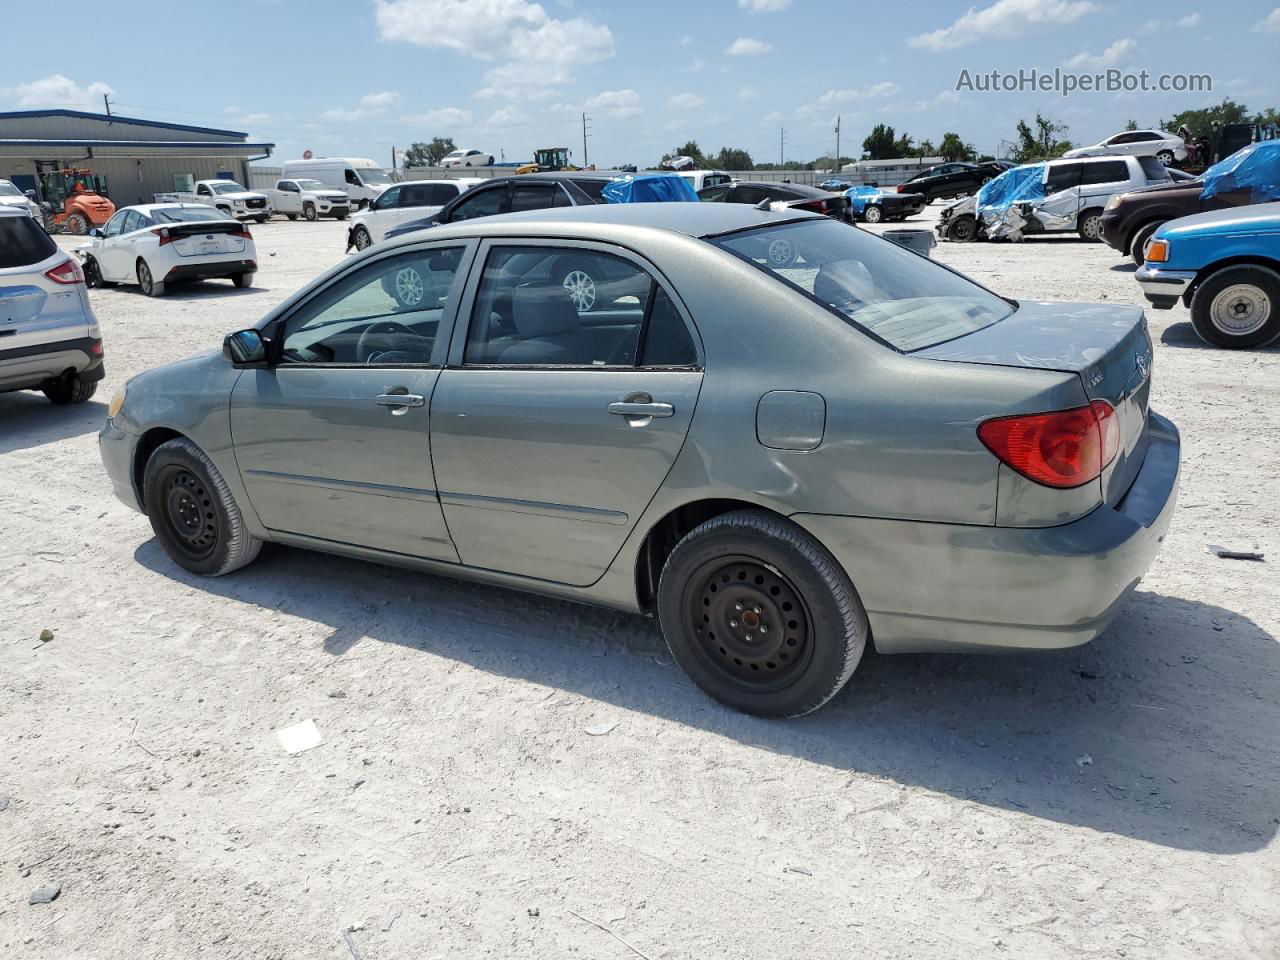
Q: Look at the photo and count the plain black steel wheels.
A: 2